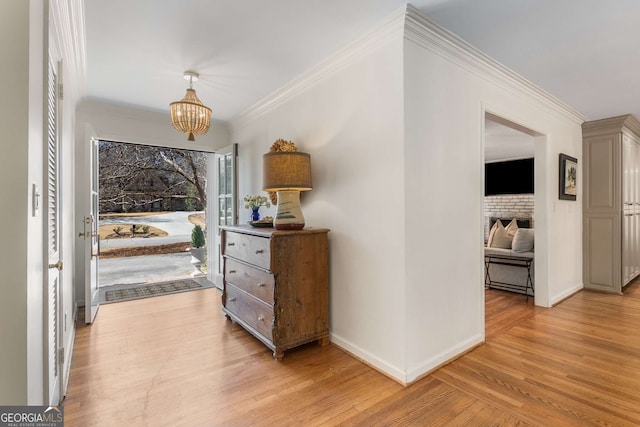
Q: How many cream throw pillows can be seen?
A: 2